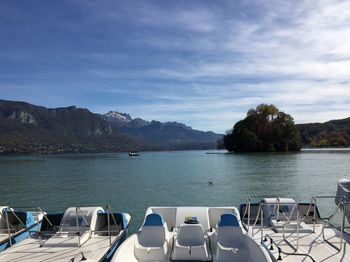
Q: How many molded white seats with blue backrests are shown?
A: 2